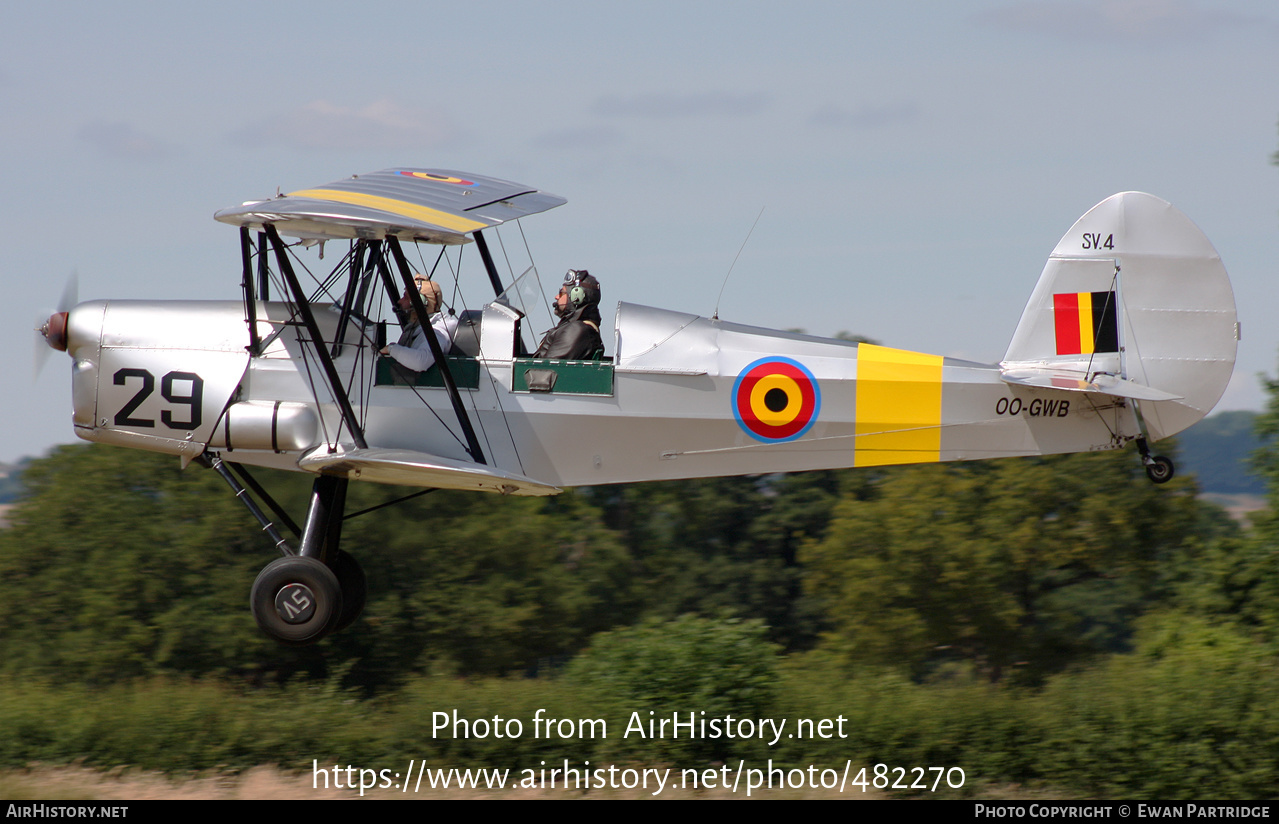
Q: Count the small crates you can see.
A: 0